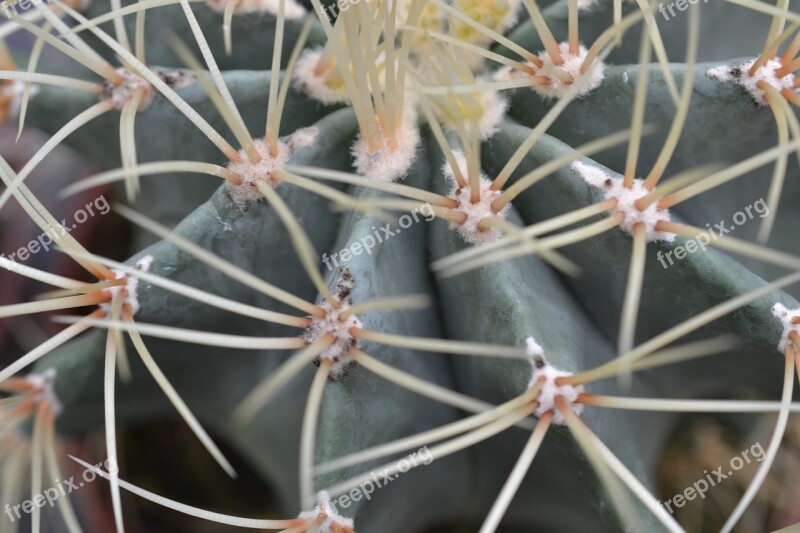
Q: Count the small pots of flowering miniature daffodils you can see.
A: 0